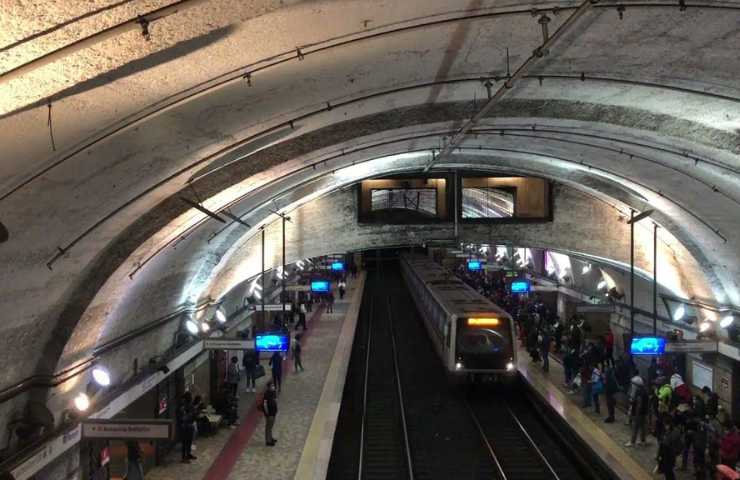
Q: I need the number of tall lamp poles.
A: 4